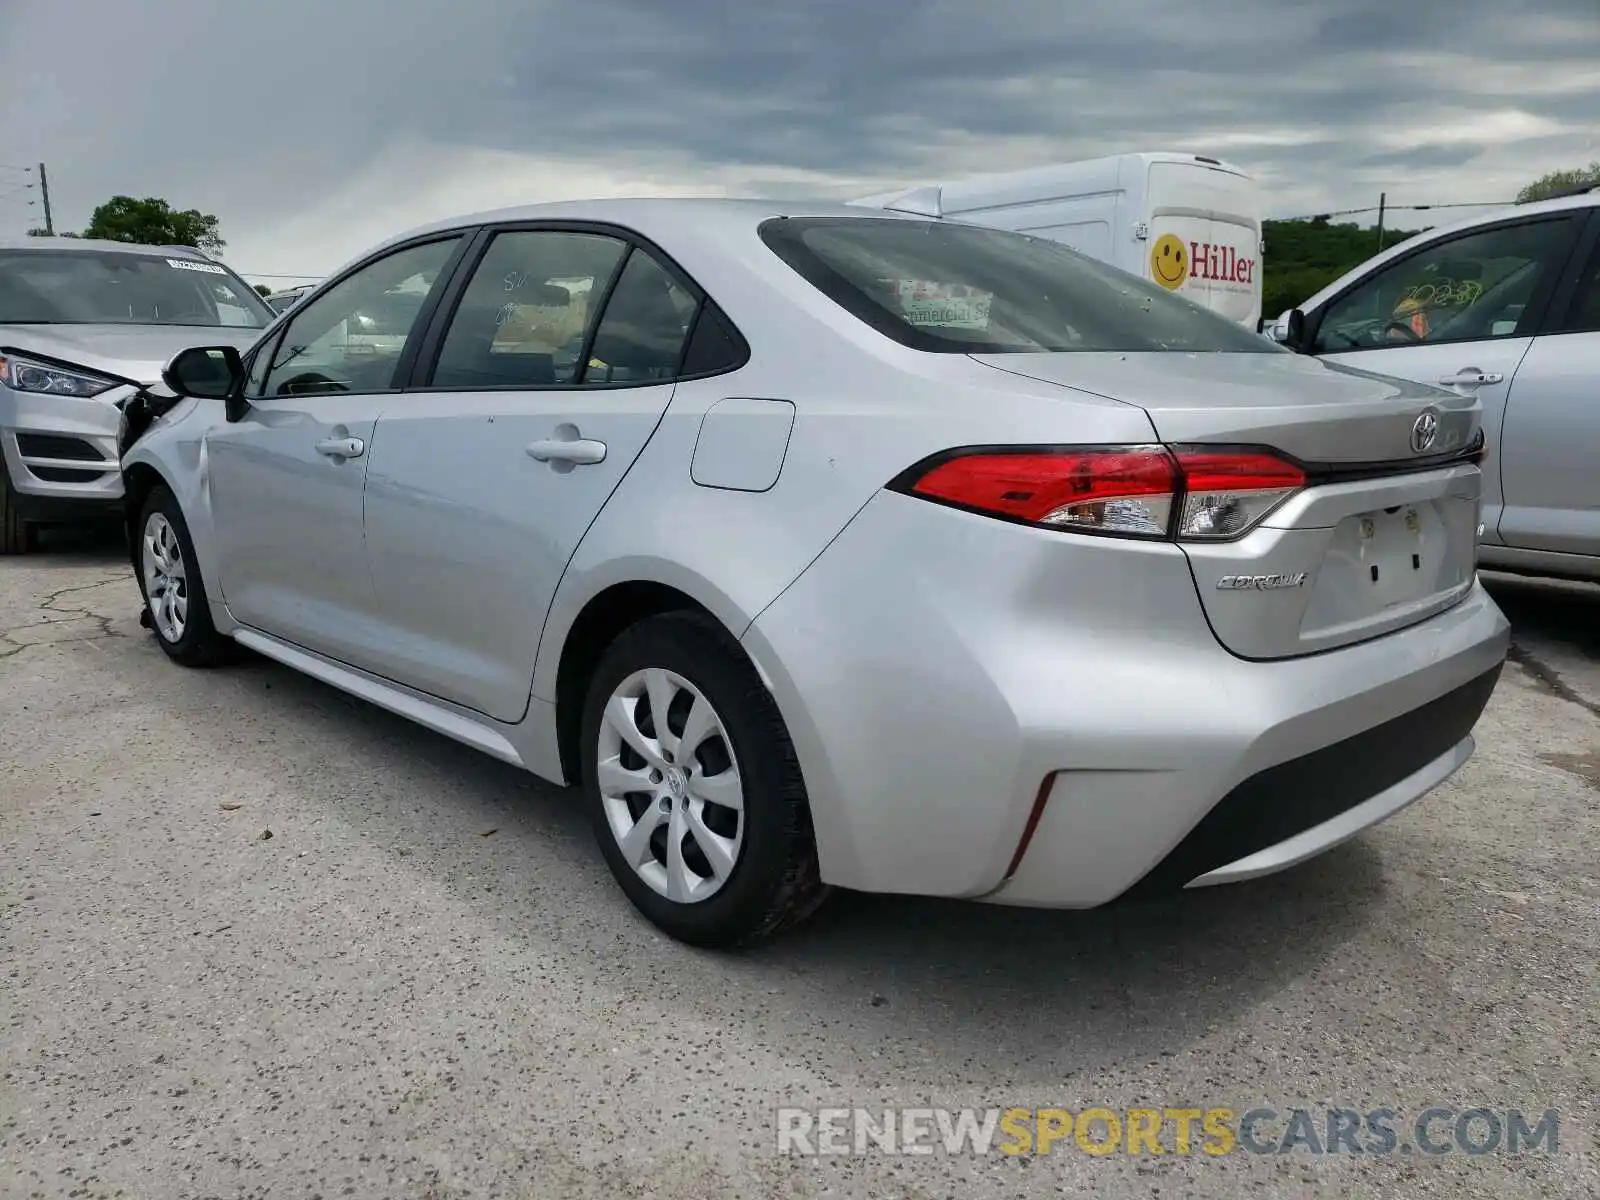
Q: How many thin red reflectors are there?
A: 1